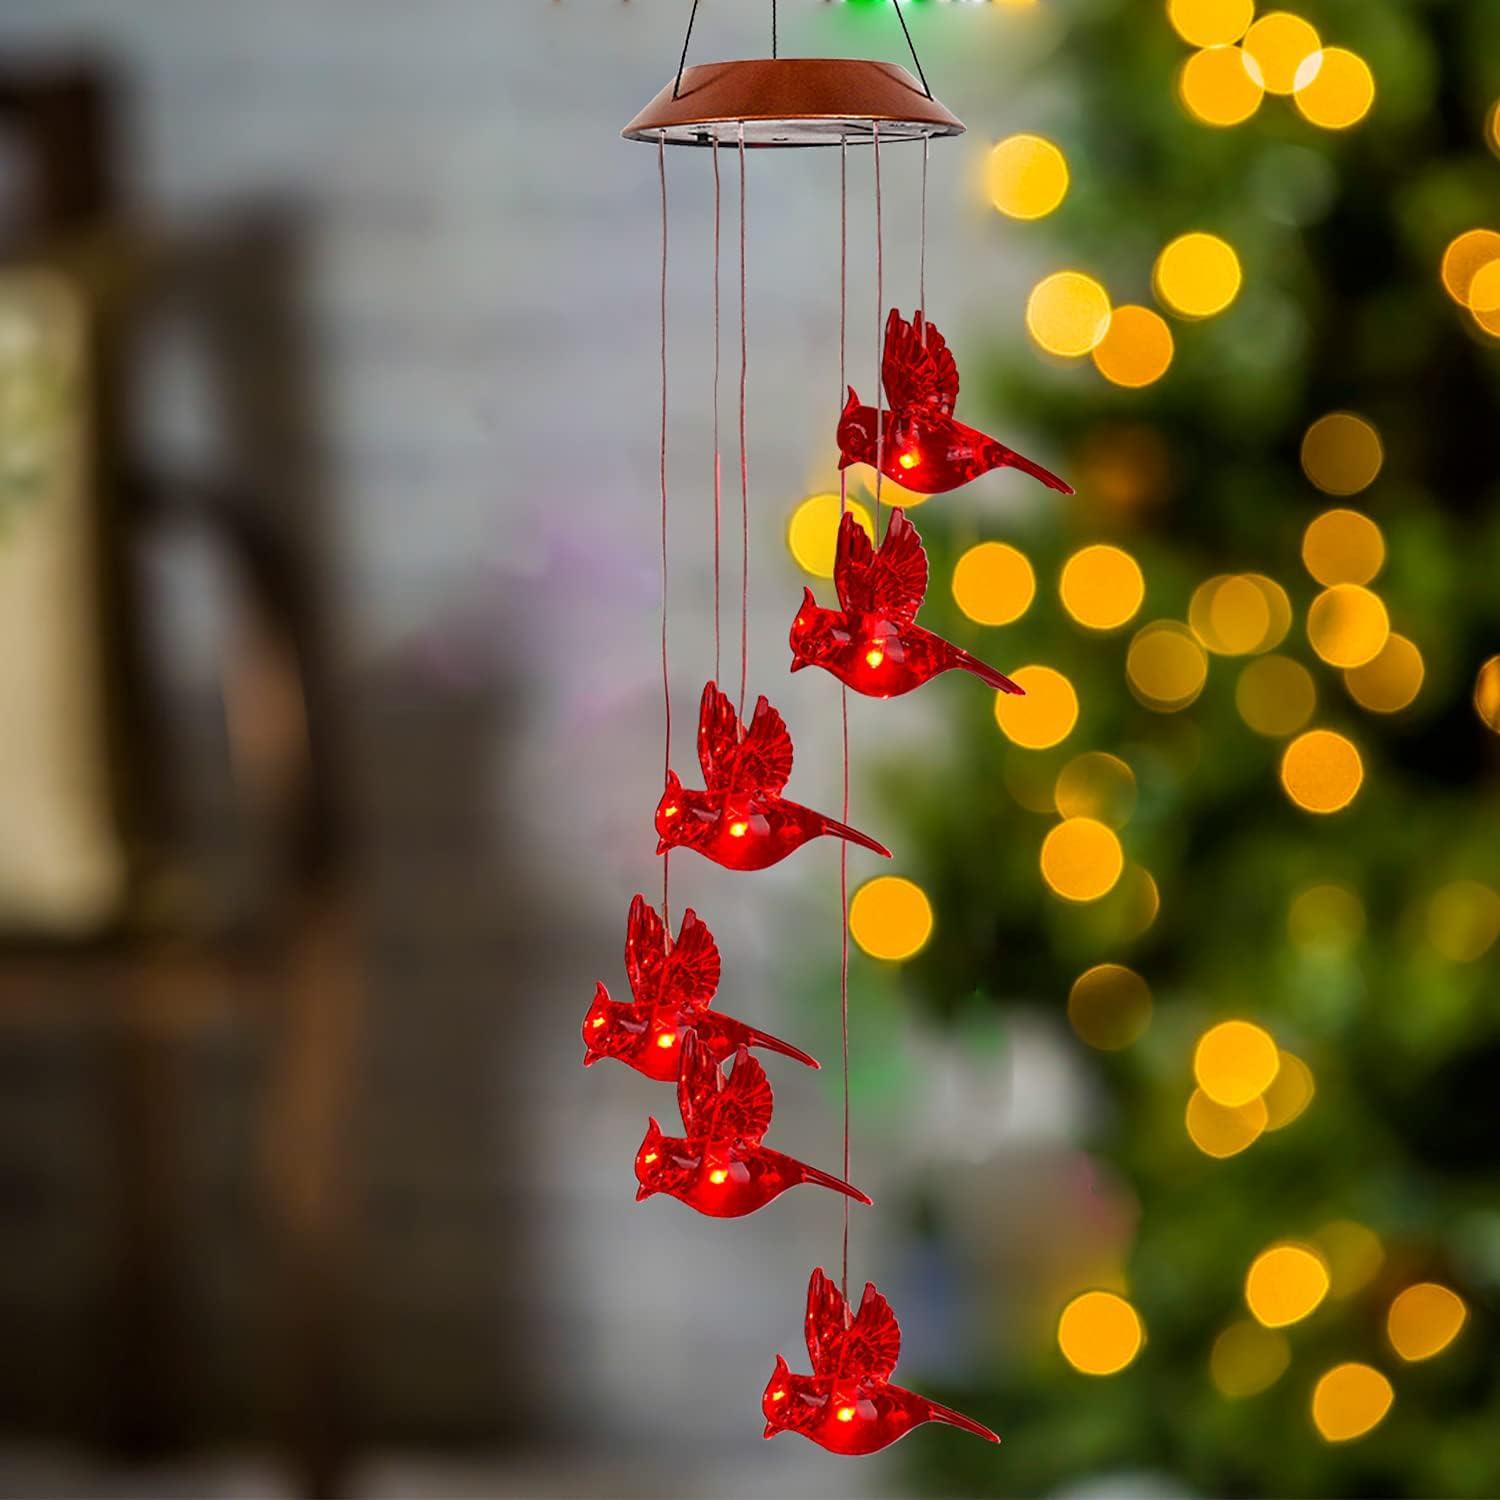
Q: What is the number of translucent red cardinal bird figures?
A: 6